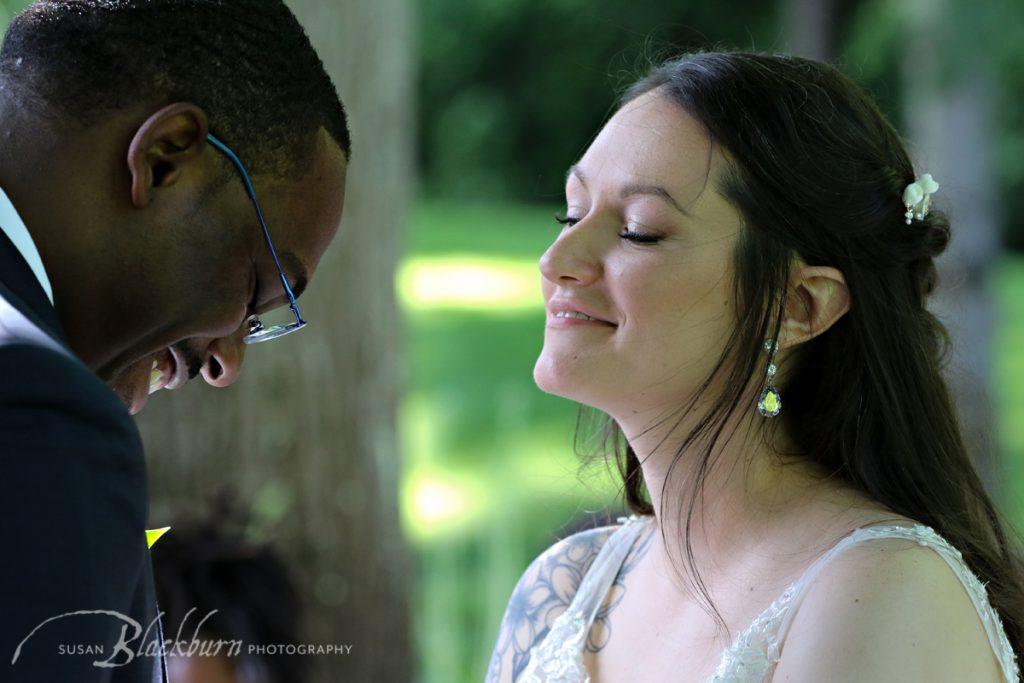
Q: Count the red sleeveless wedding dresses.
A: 0